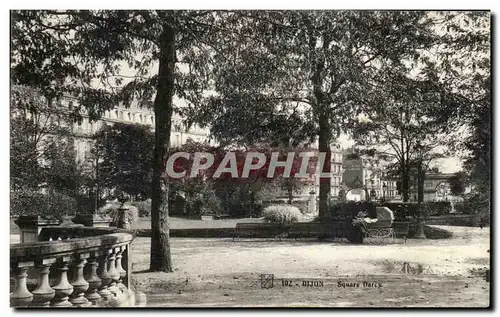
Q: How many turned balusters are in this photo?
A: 8